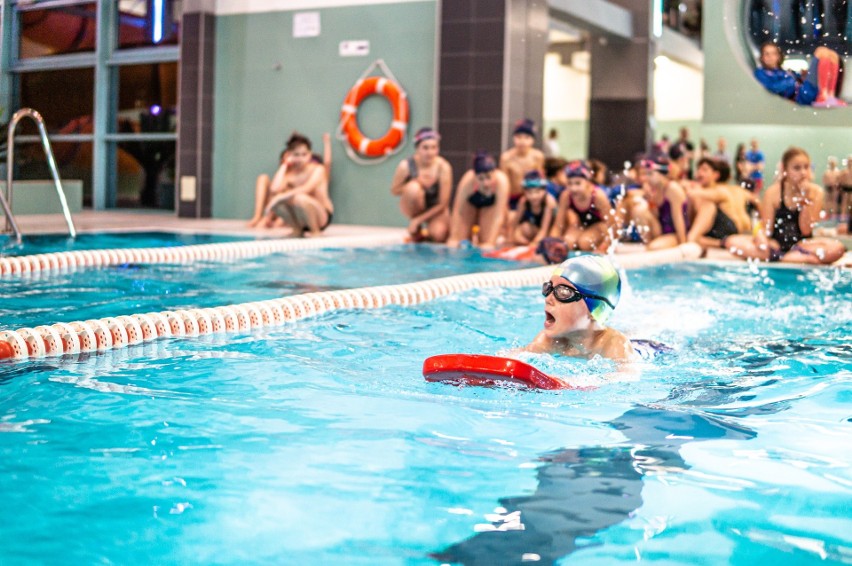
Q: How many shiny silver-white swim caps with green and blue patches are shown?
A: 1